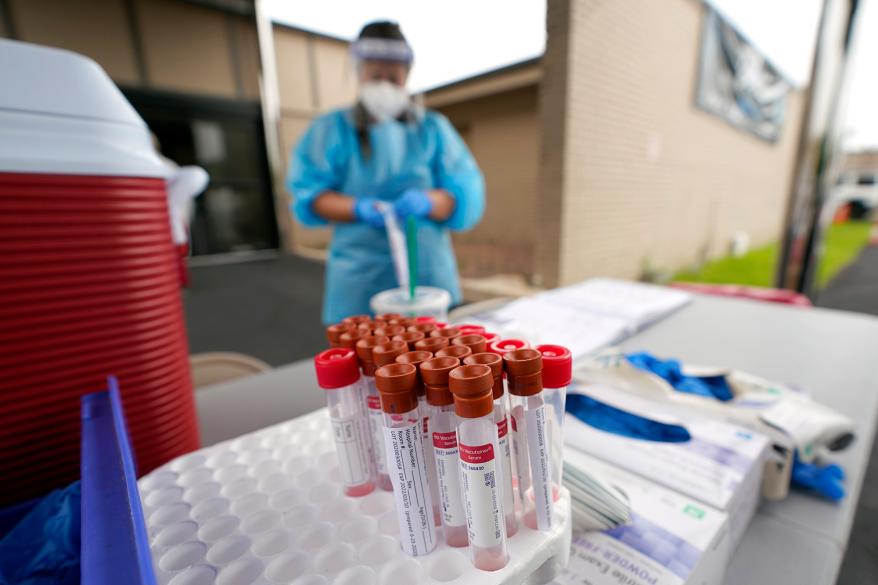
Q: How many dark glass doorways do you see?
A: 1